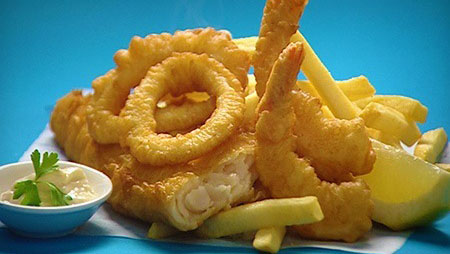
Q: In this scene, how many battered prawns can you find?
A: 2